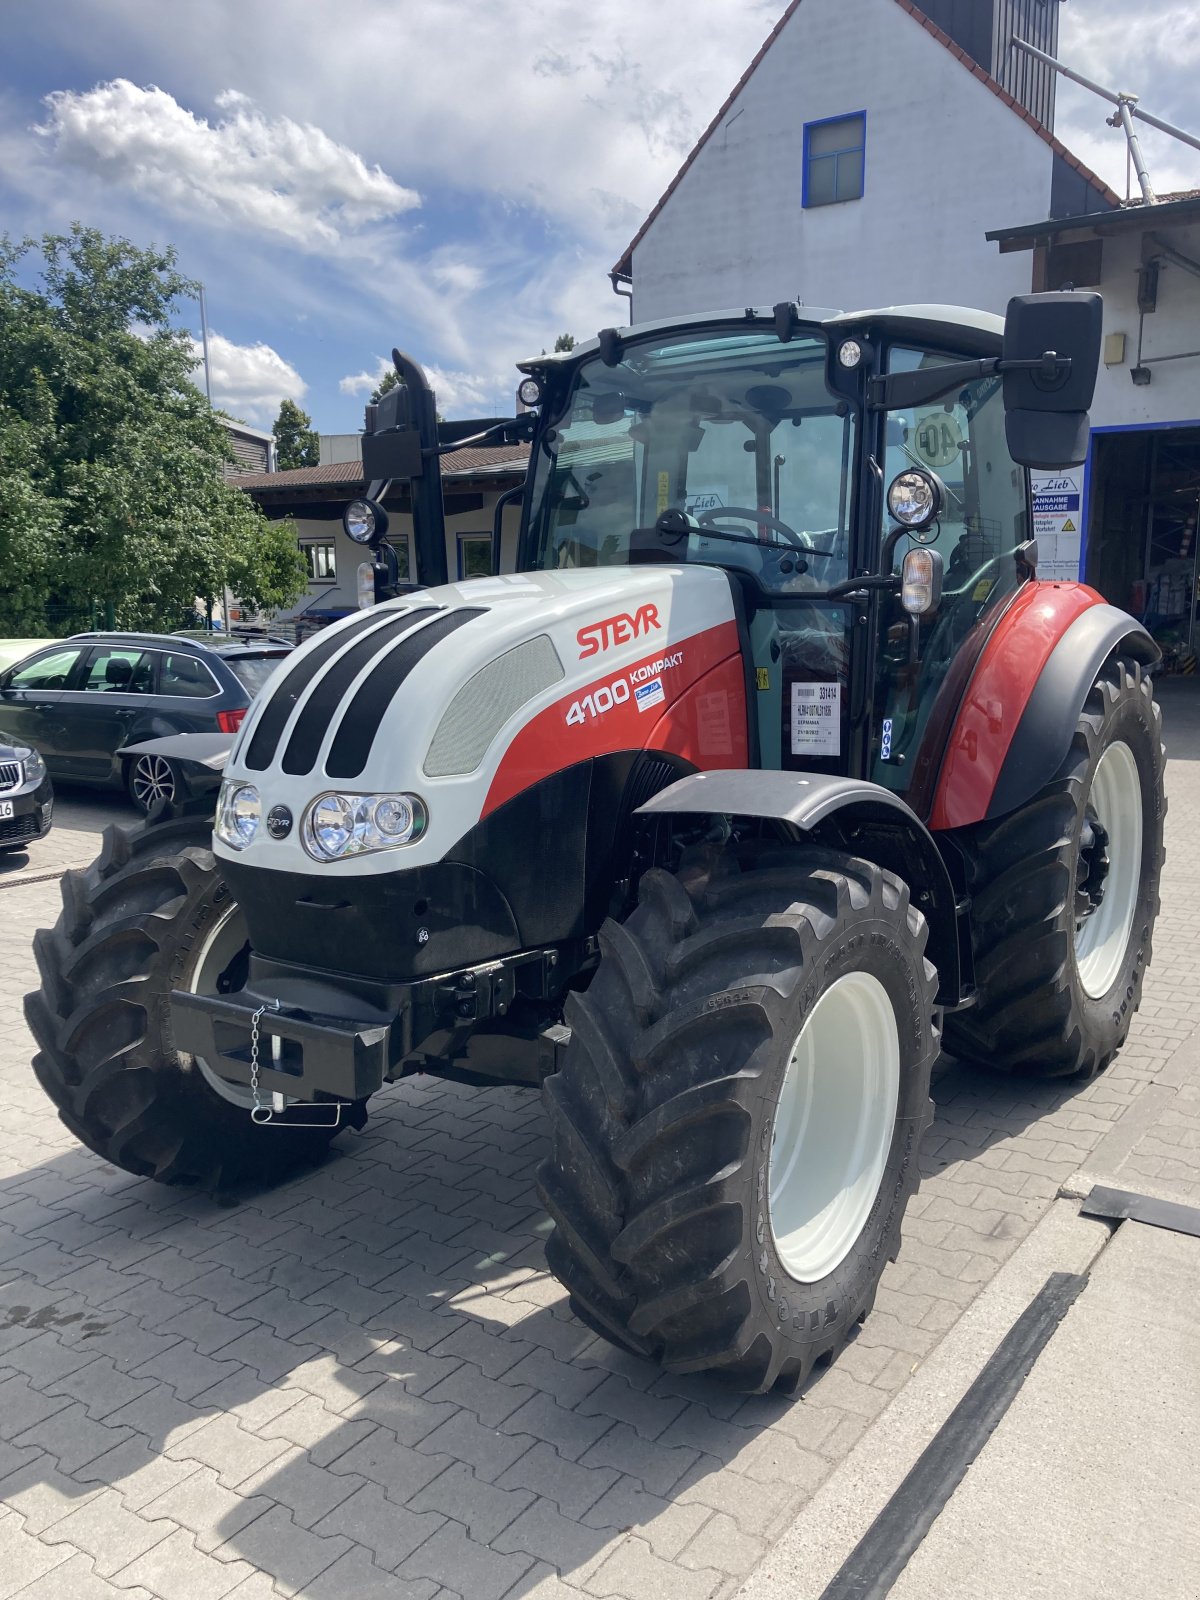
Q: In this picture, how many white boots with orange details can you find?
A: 0